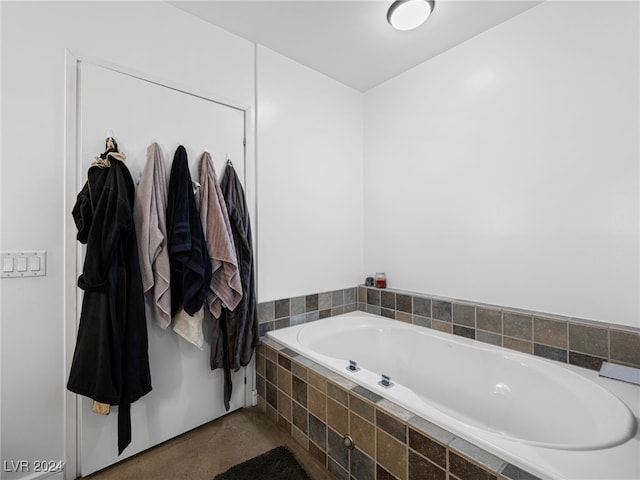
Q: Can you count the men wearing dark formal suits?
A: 0